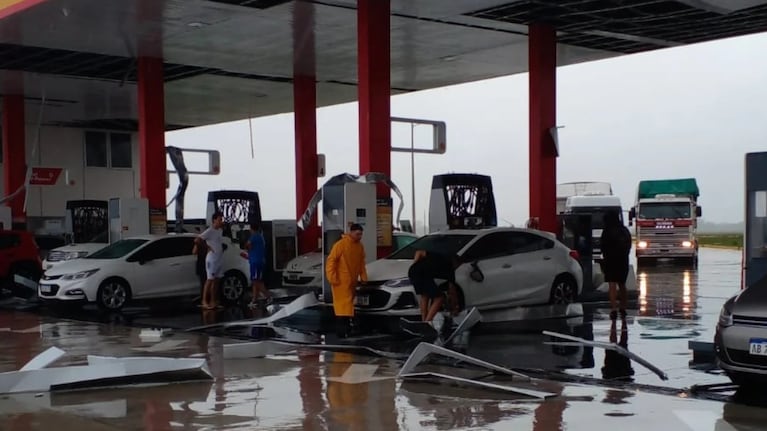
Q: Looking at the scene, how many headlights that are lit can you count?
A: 2